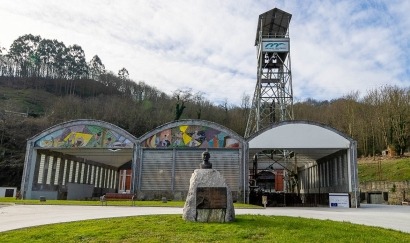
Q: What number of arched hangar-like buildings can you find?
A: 3